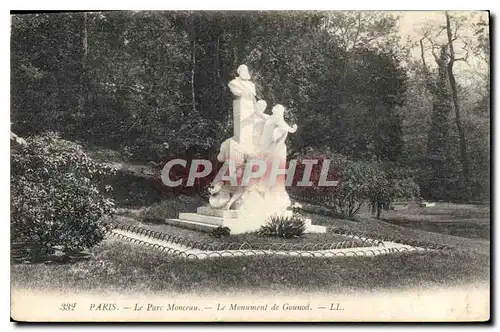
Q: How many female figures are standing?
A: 2